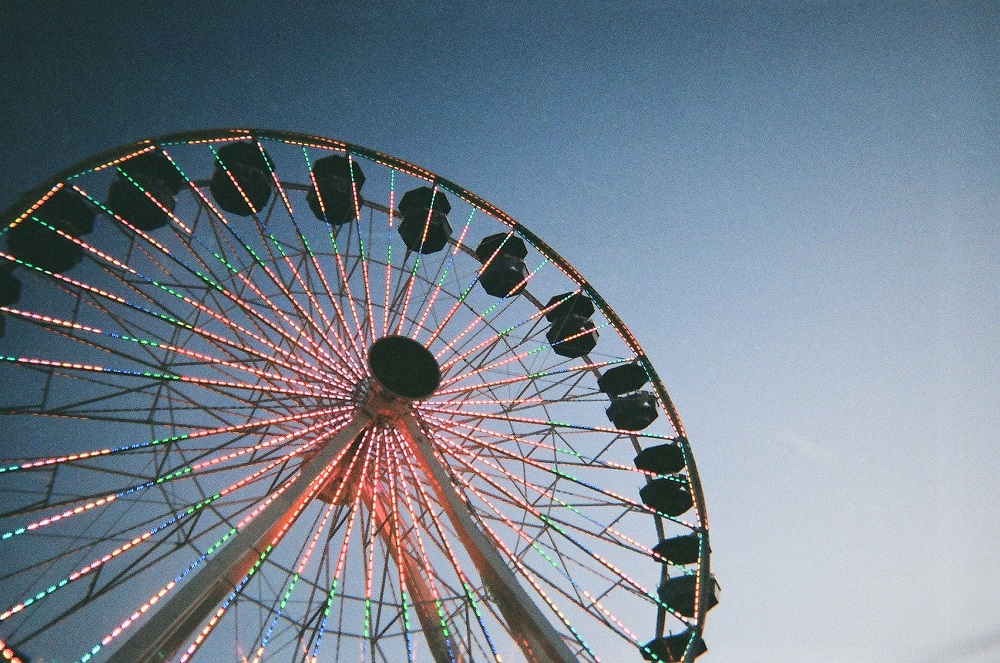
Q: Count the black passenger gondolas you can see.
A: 12